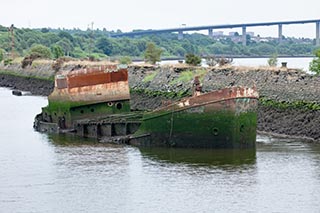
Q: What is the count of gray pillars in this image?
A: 5